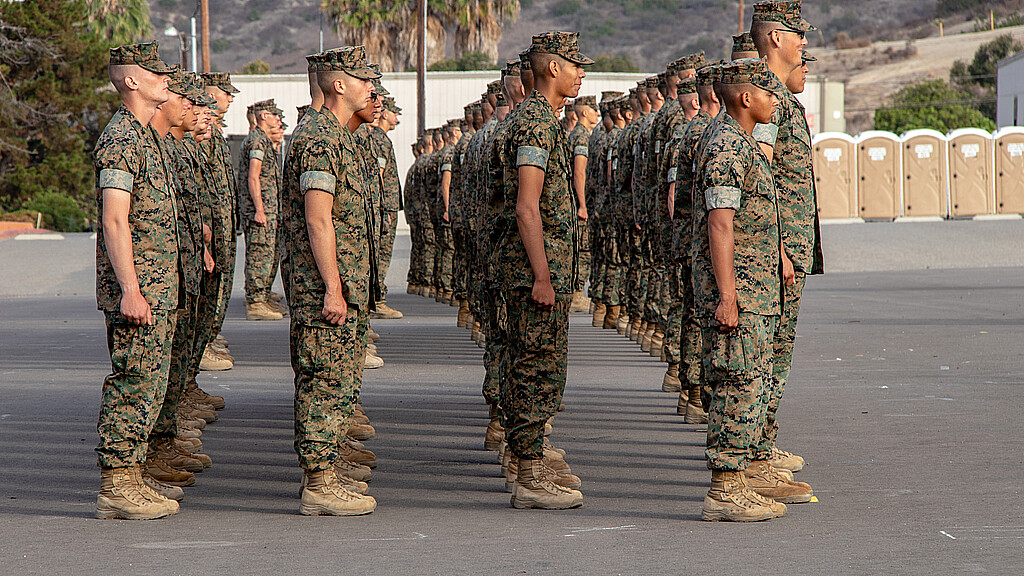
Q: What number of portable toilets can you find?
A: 5